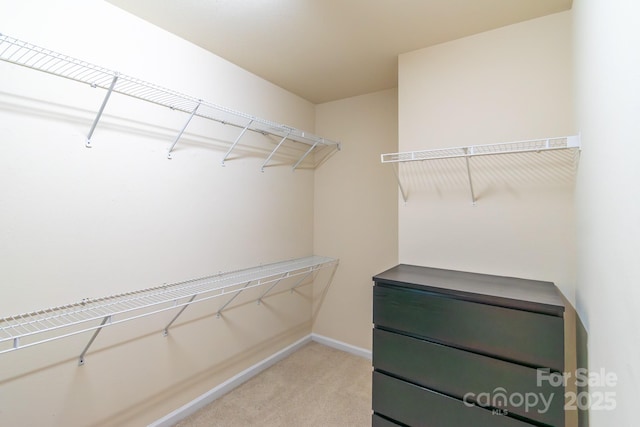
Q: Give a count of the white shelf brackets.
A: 12